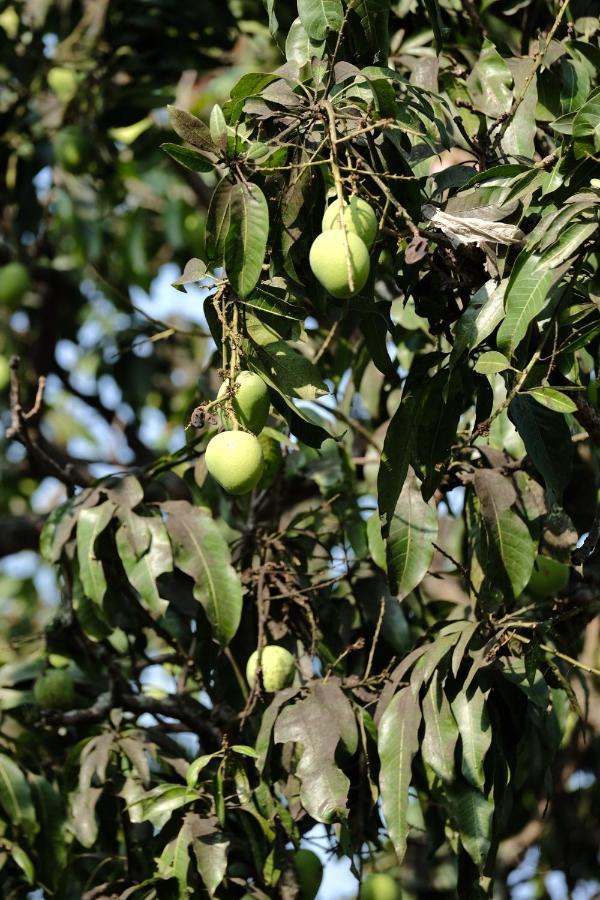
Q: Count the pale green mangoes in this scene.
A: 5